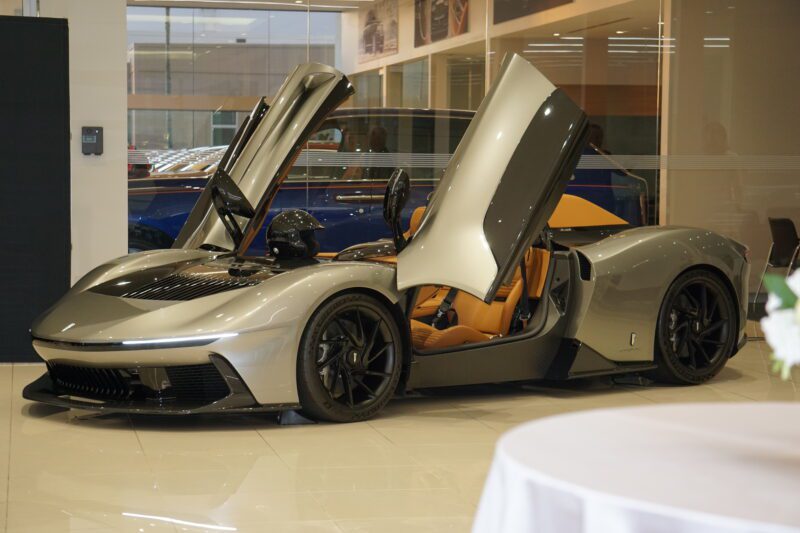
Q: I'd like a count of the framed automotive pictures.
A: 3